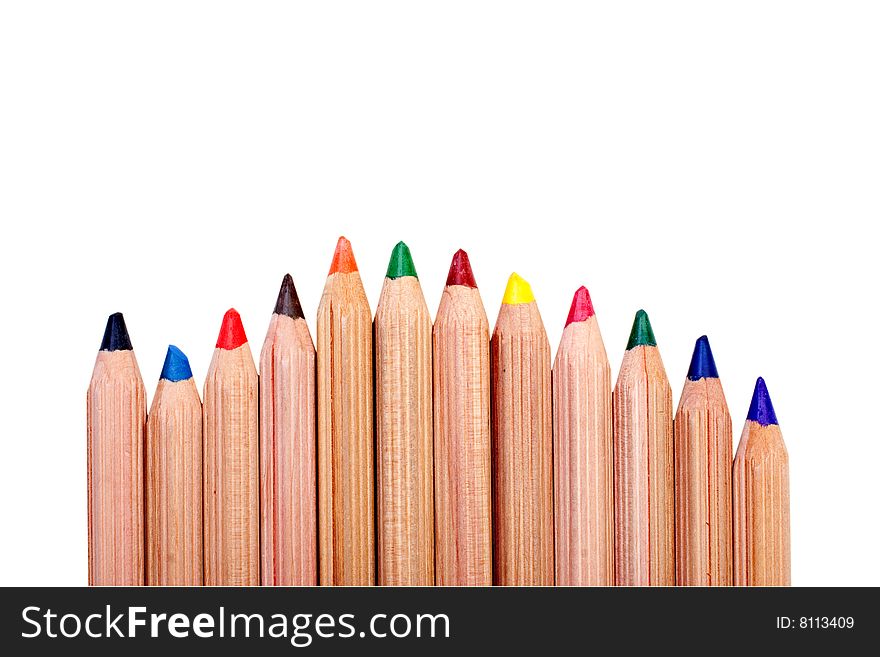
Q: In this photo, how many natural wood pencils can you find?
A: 12